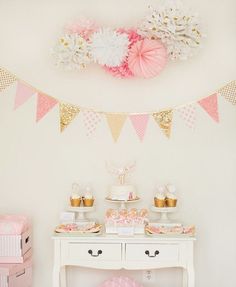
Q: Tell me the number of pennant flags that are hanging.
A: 11